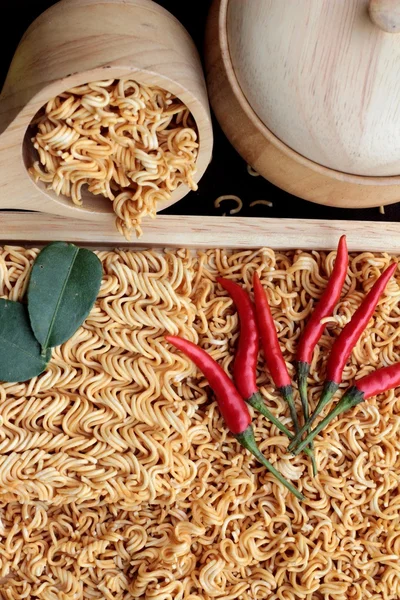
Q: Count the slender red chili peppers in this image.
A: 6